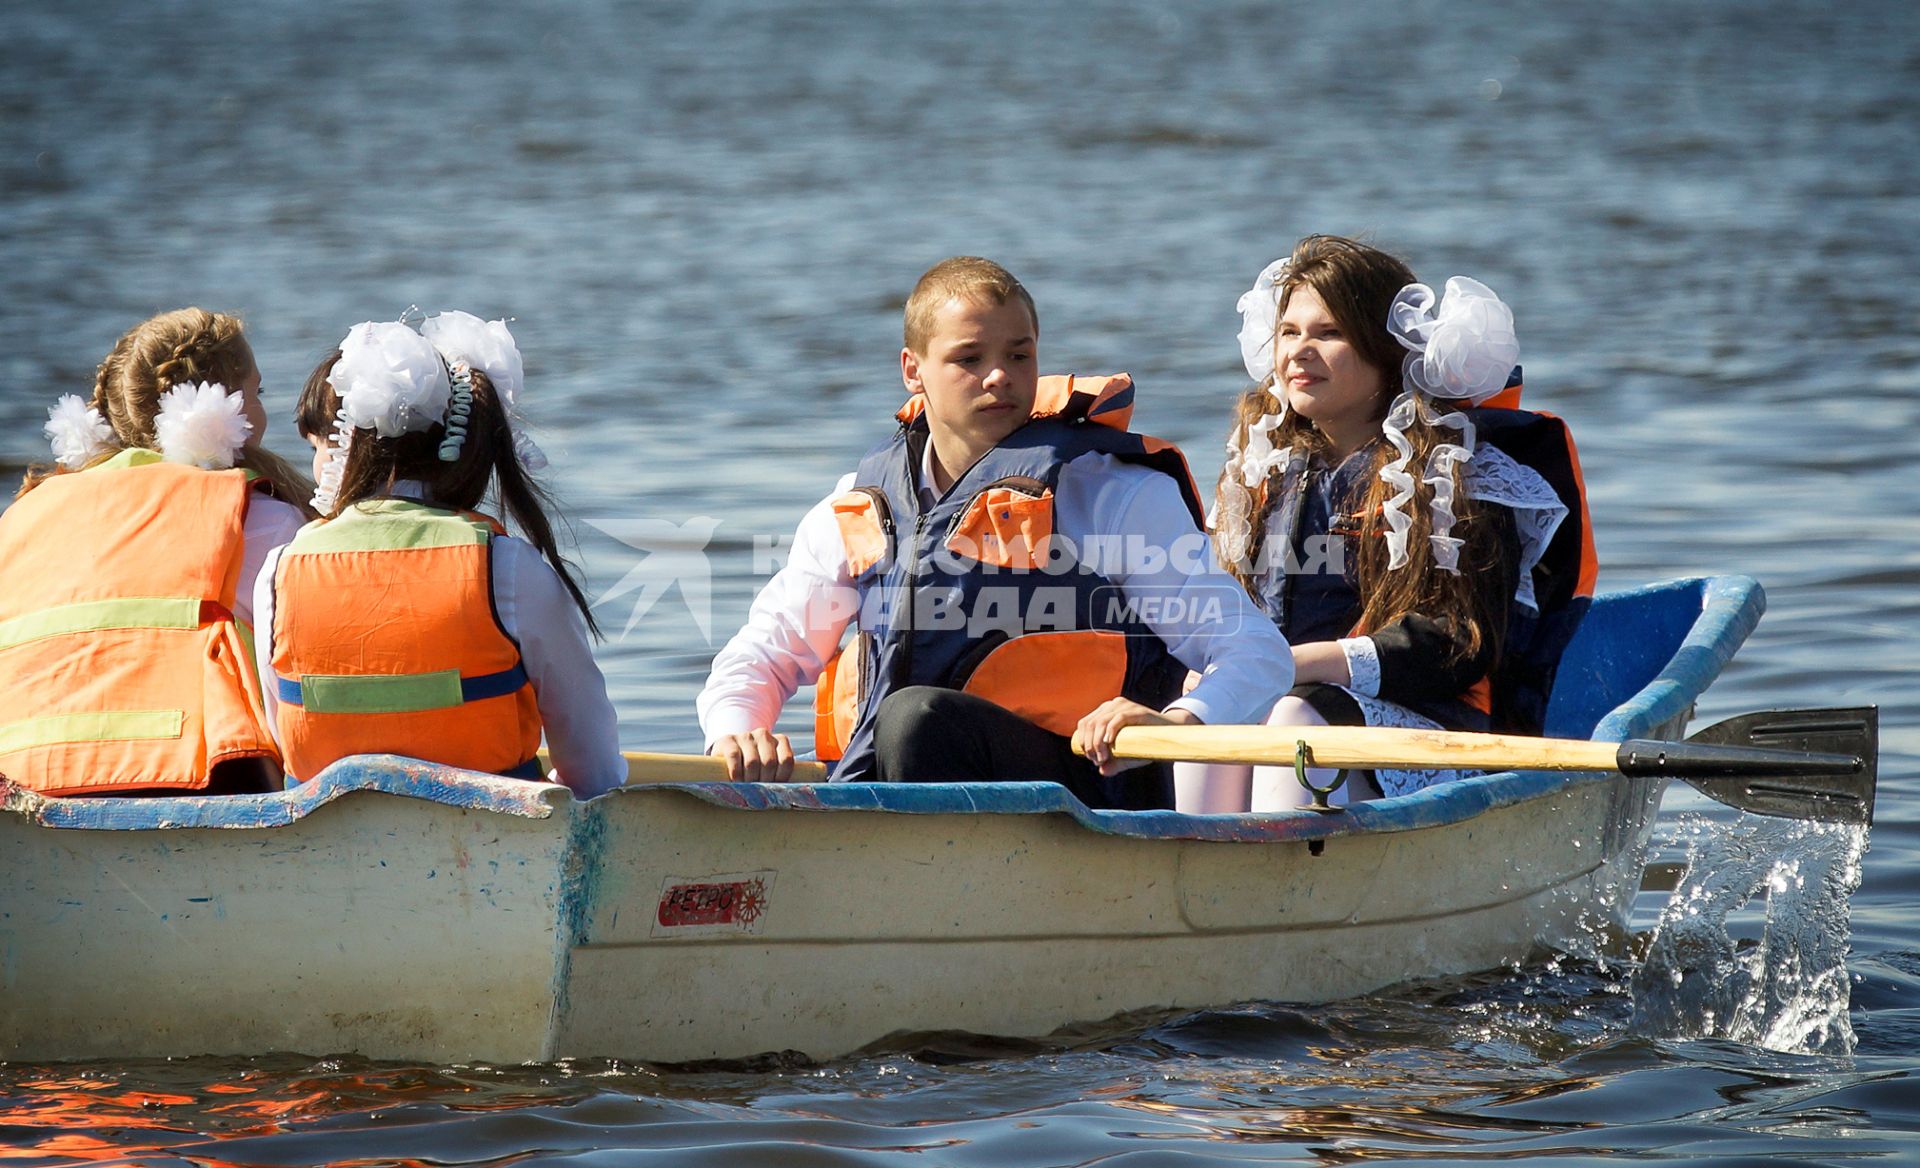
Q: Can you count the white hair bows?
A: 6